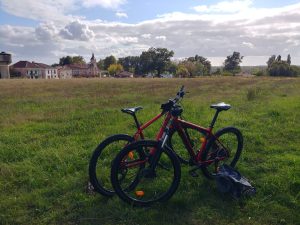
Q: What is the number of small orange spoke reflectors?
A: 3